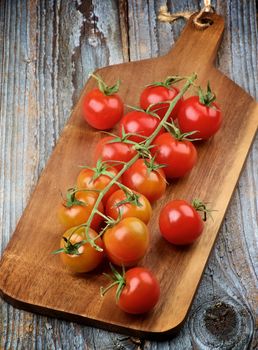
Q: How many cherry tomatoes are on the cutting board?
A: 14